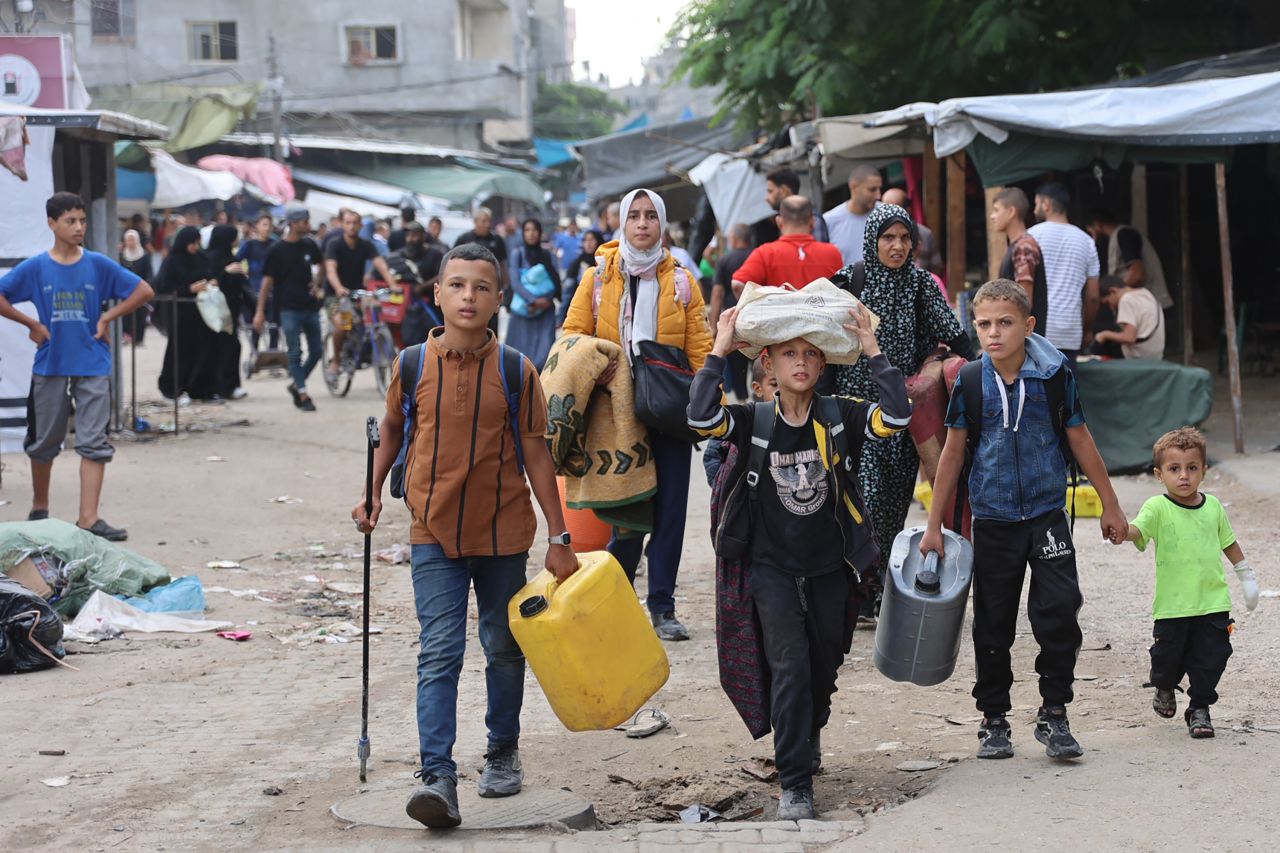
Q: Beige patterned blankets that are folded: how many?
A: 1